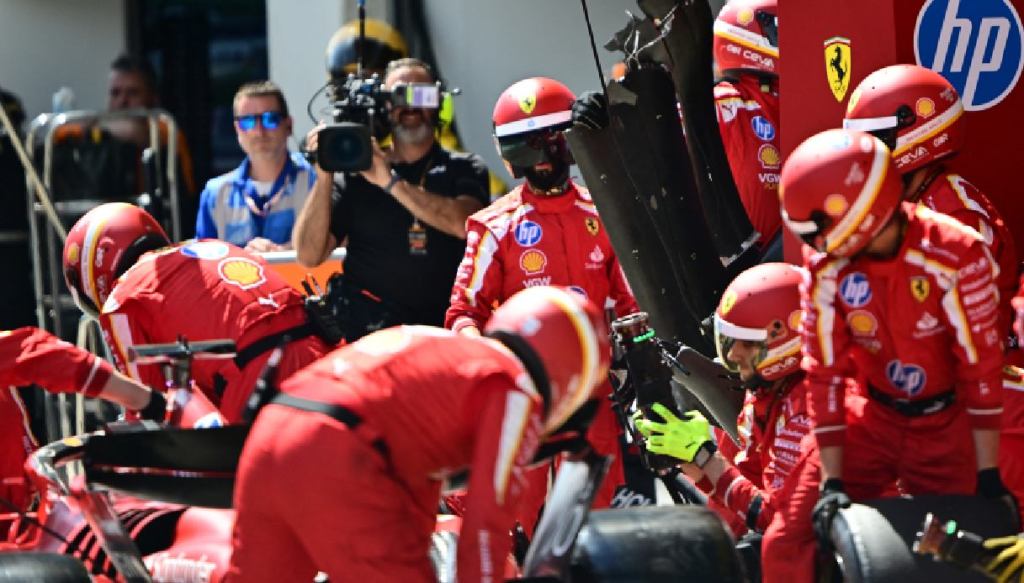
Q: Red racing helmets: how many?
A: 7